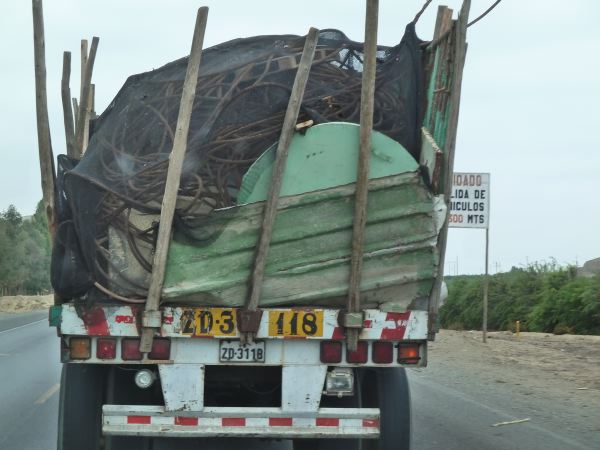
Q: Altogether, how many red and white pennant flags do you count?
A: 0